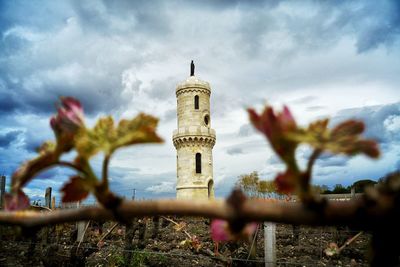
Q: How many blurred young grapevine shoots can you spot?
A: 2